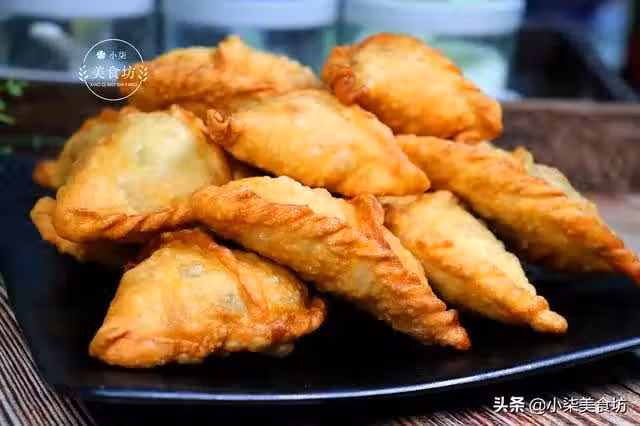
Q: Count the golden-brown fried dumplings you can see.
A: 10